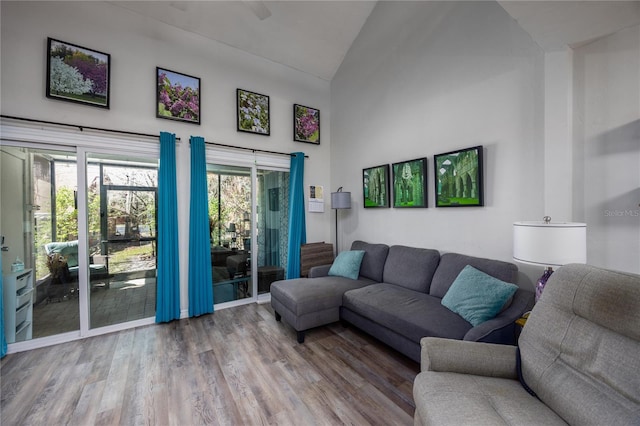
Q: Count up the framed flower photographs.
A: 4